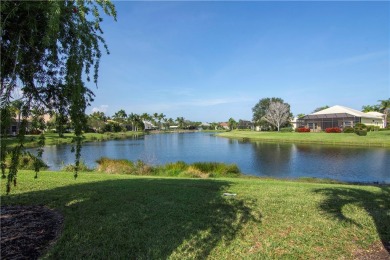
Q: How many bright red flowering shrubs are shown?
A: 2